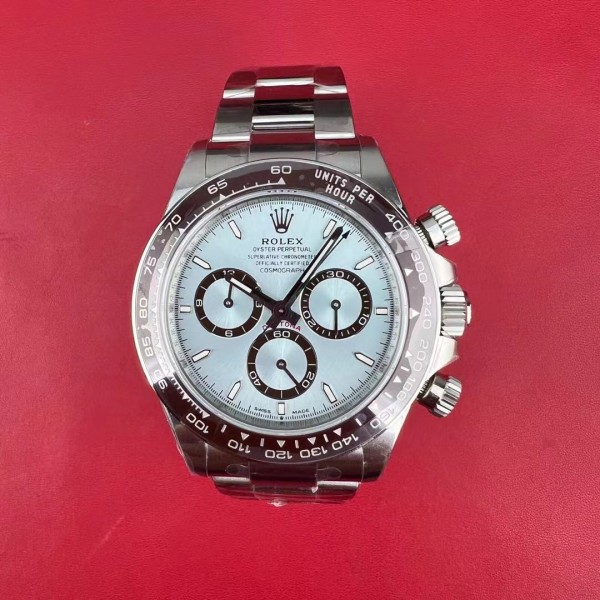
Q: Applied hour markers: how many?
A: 11